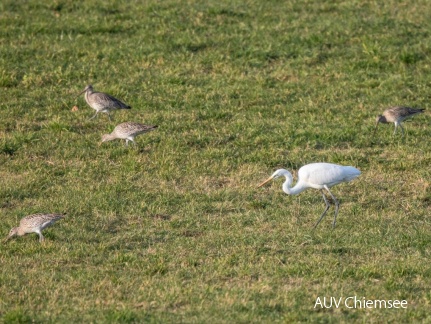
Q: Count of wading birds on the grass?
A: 5